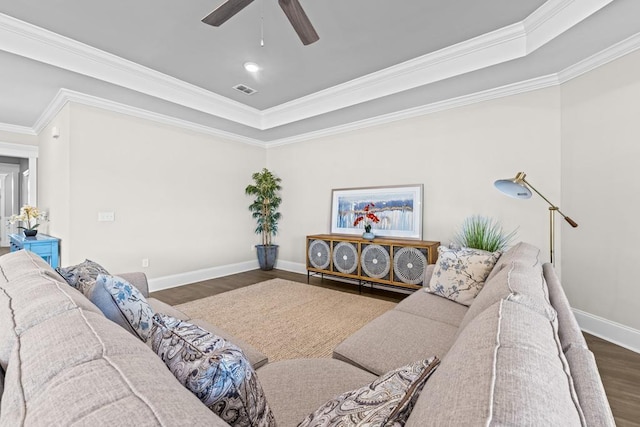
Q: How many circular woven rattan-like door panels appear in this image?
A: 4